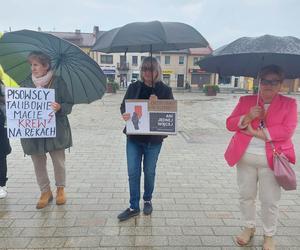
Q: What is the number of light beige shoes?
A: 2